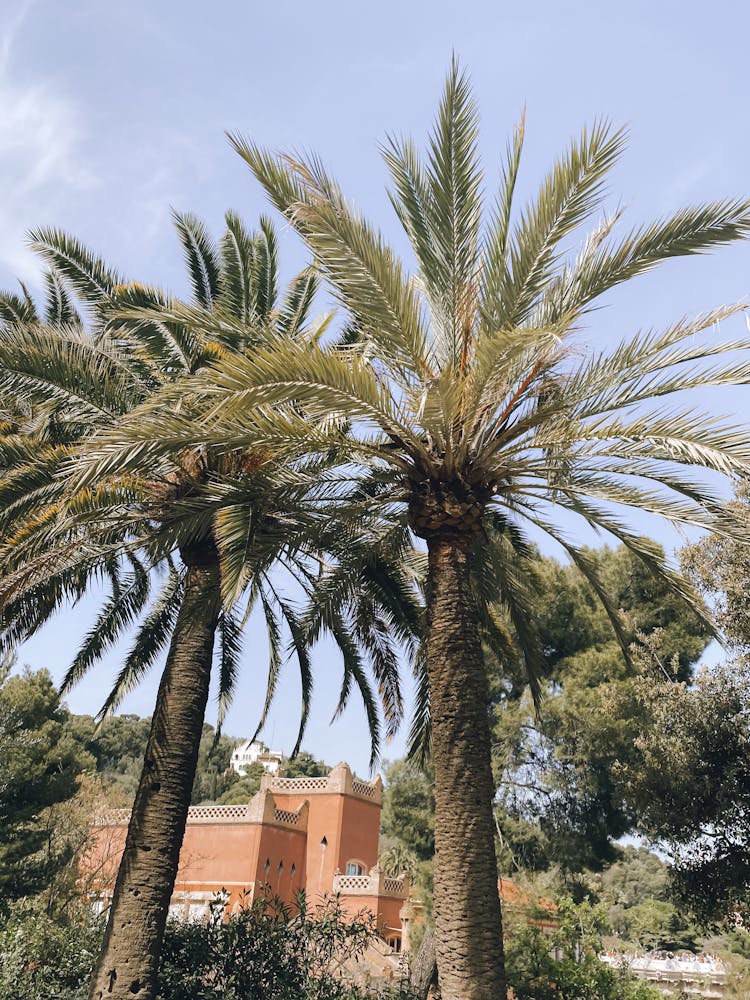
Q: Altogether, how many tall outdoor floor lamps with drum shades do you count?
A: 0